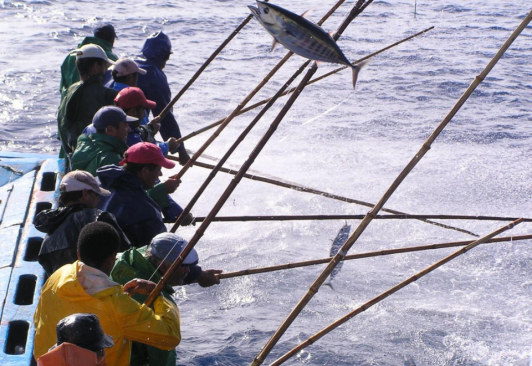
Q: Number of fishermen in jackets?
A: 11